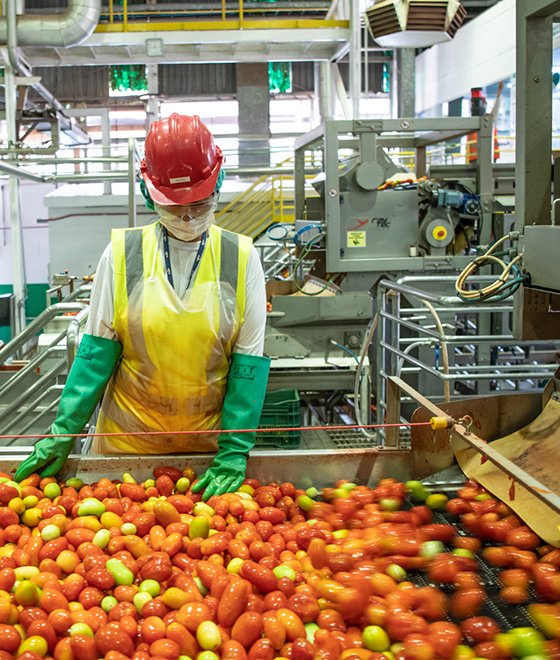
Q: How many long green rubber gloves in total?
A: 2